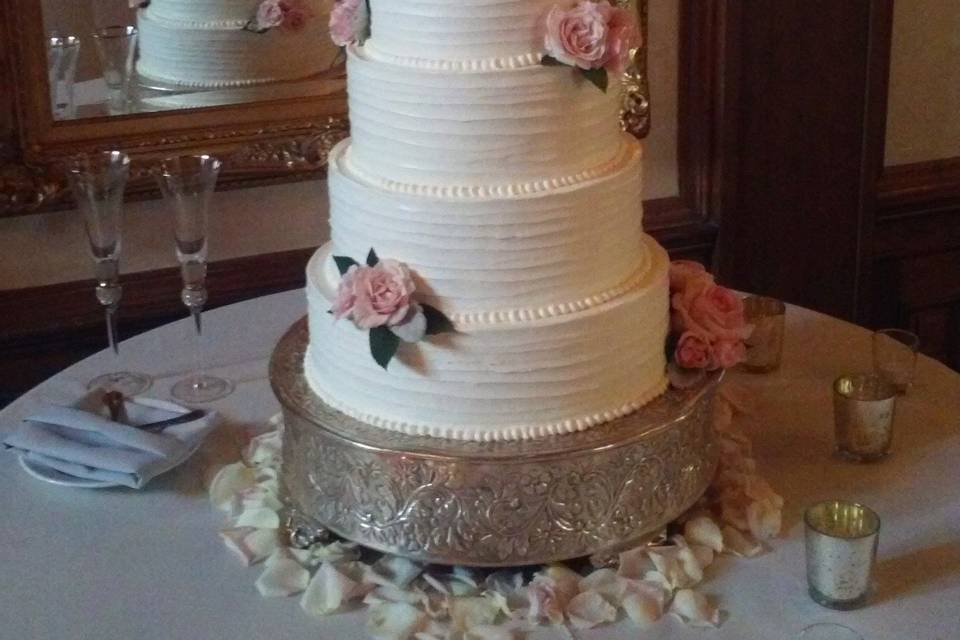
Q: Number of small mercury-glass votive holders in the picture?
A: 3